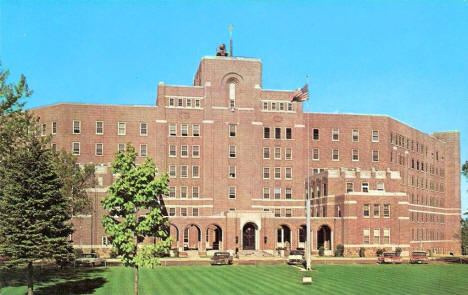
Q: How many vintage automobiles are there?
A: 5